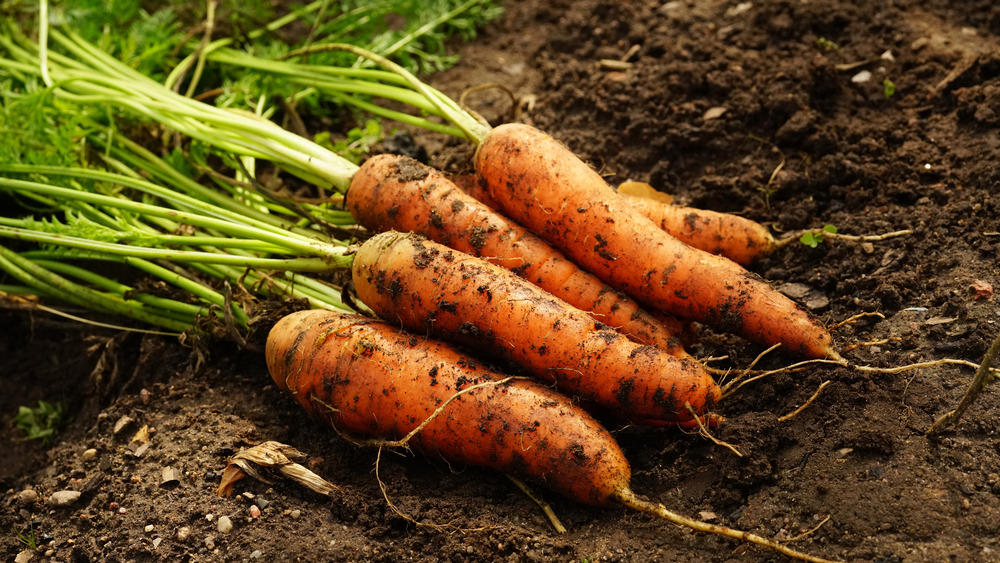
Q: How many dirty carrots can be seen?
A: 5